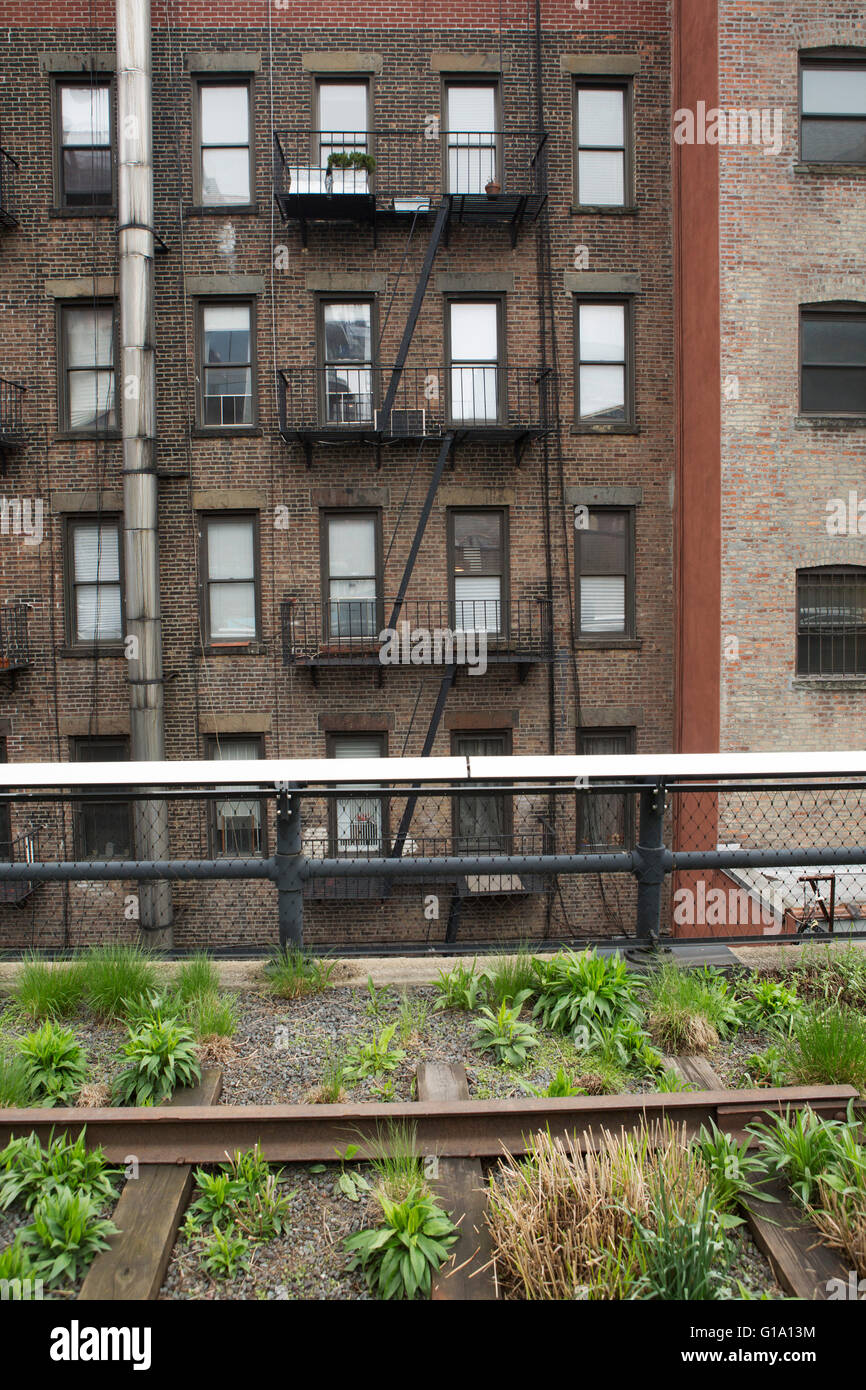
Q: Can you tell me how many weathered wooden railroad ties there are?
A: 3